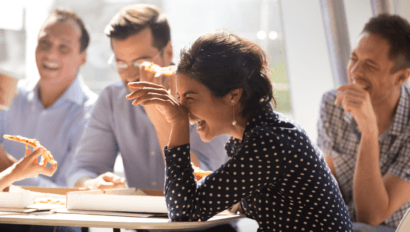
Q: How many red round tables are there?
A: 0